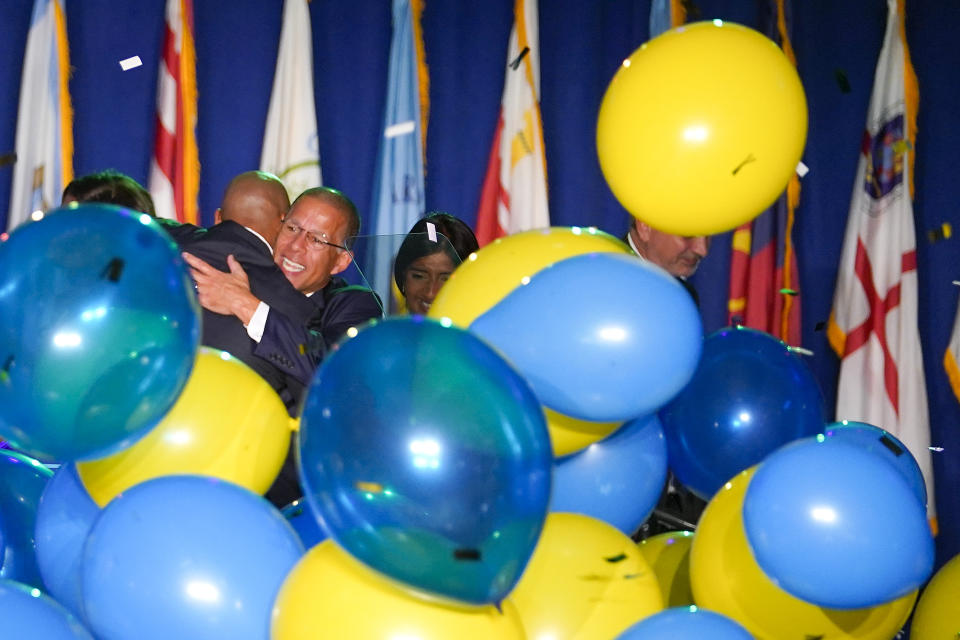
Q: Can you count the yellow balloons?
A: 8